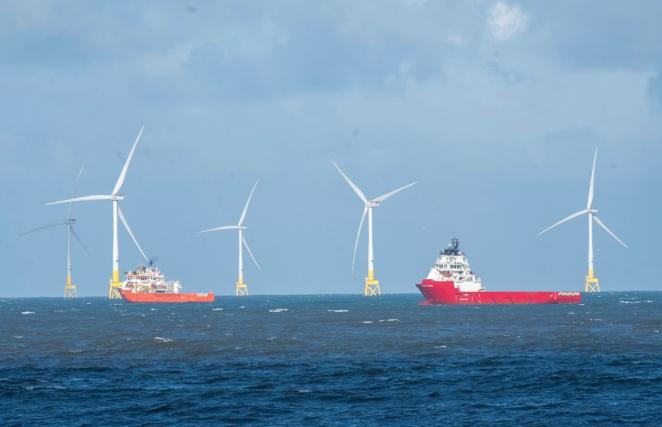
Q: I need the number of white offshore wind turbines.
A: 5